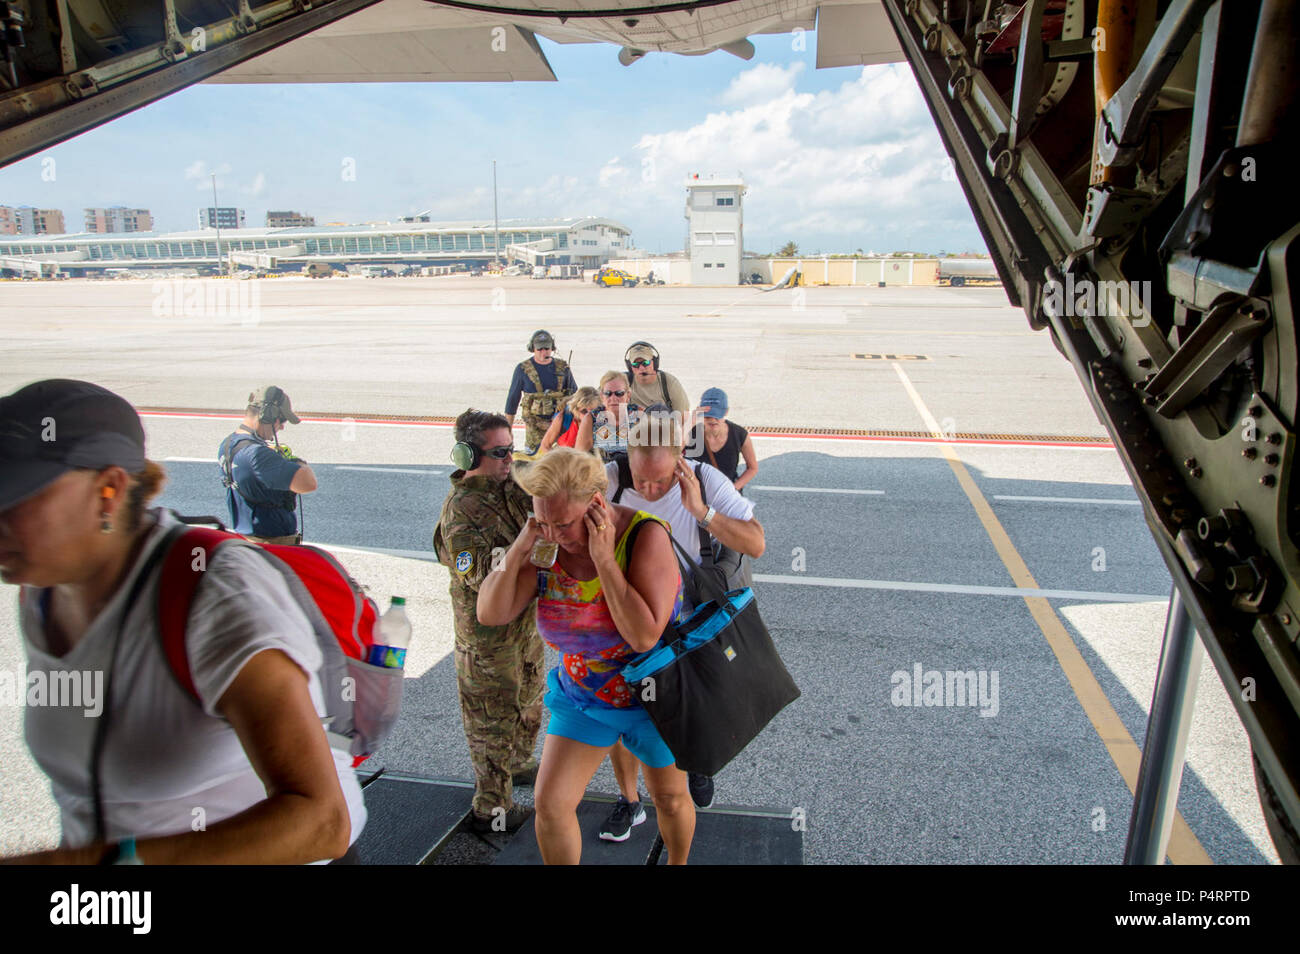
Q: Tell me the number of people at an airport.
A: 10